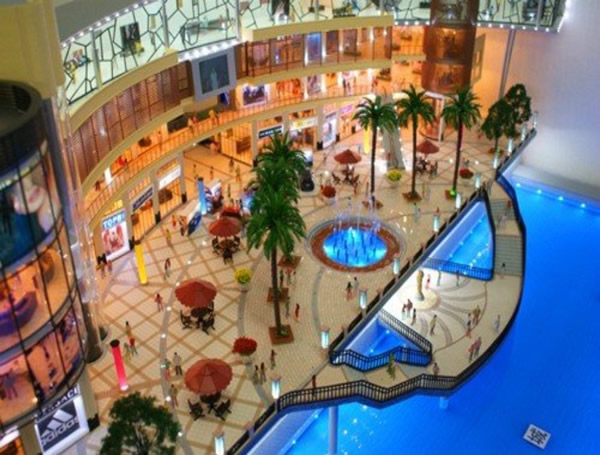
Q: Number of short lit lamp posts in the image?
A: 12